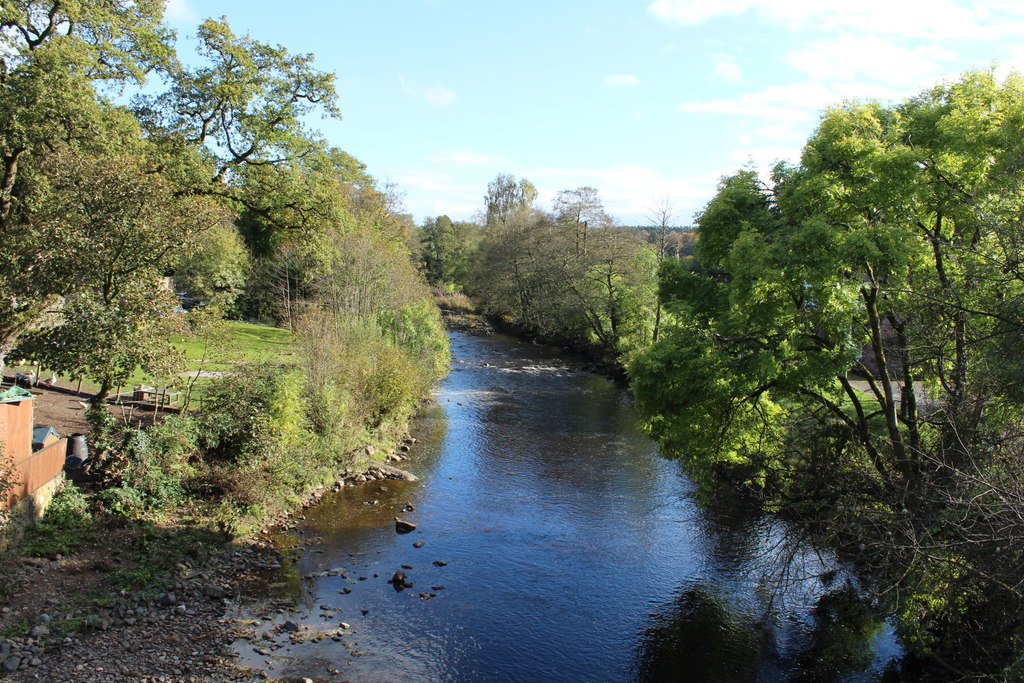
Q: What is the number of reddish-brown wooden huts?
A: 2